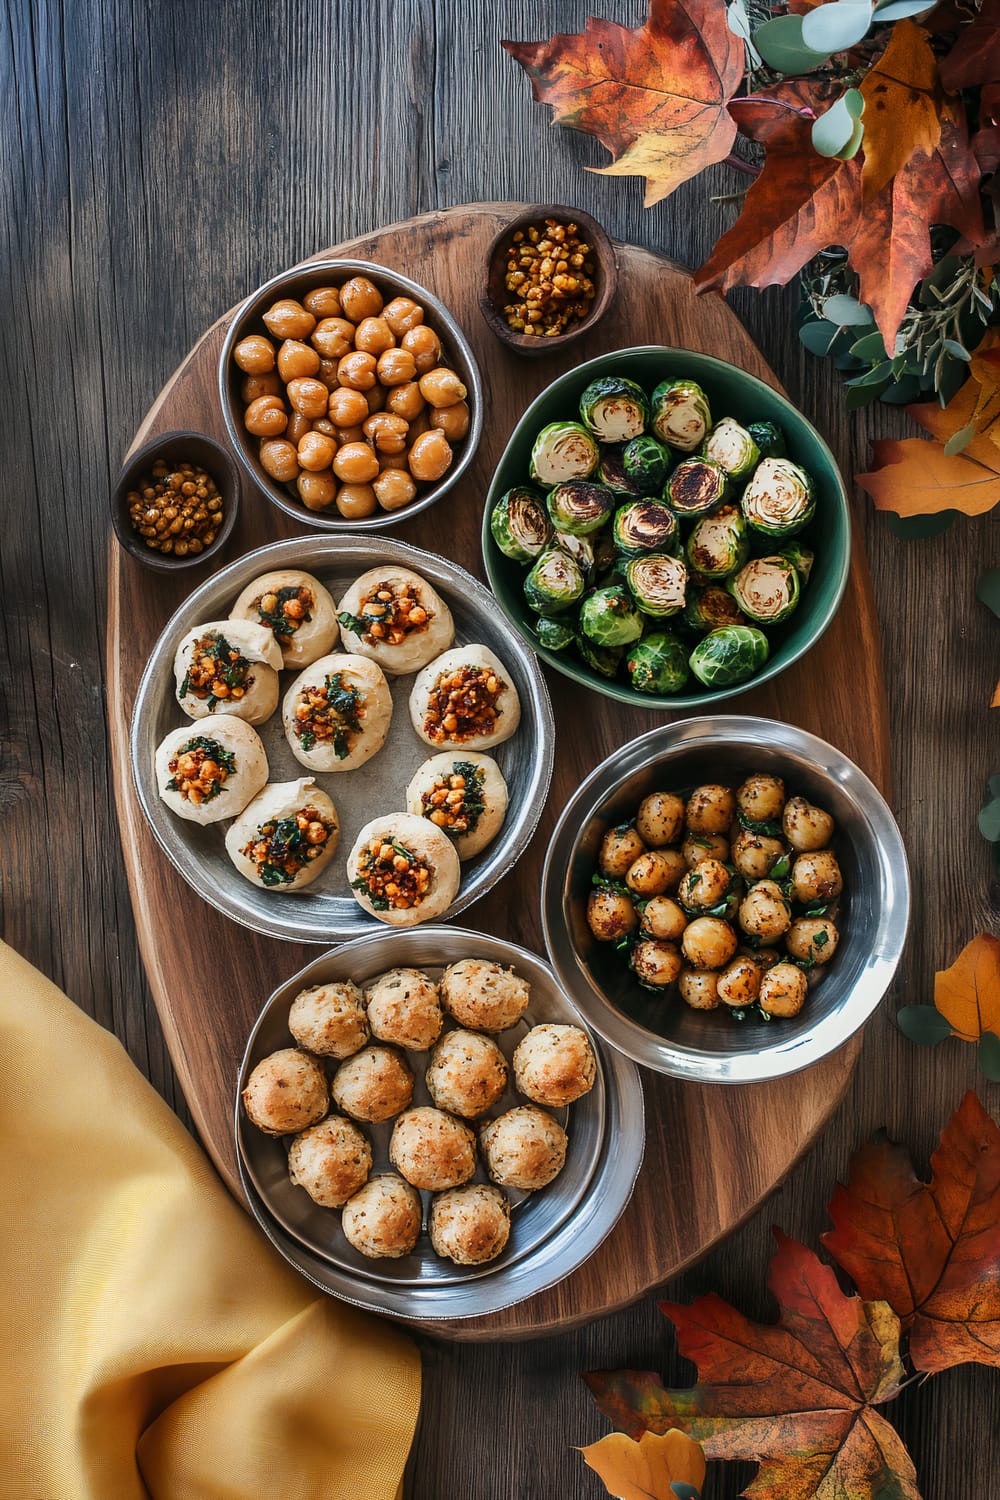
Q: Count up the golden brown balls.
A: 12